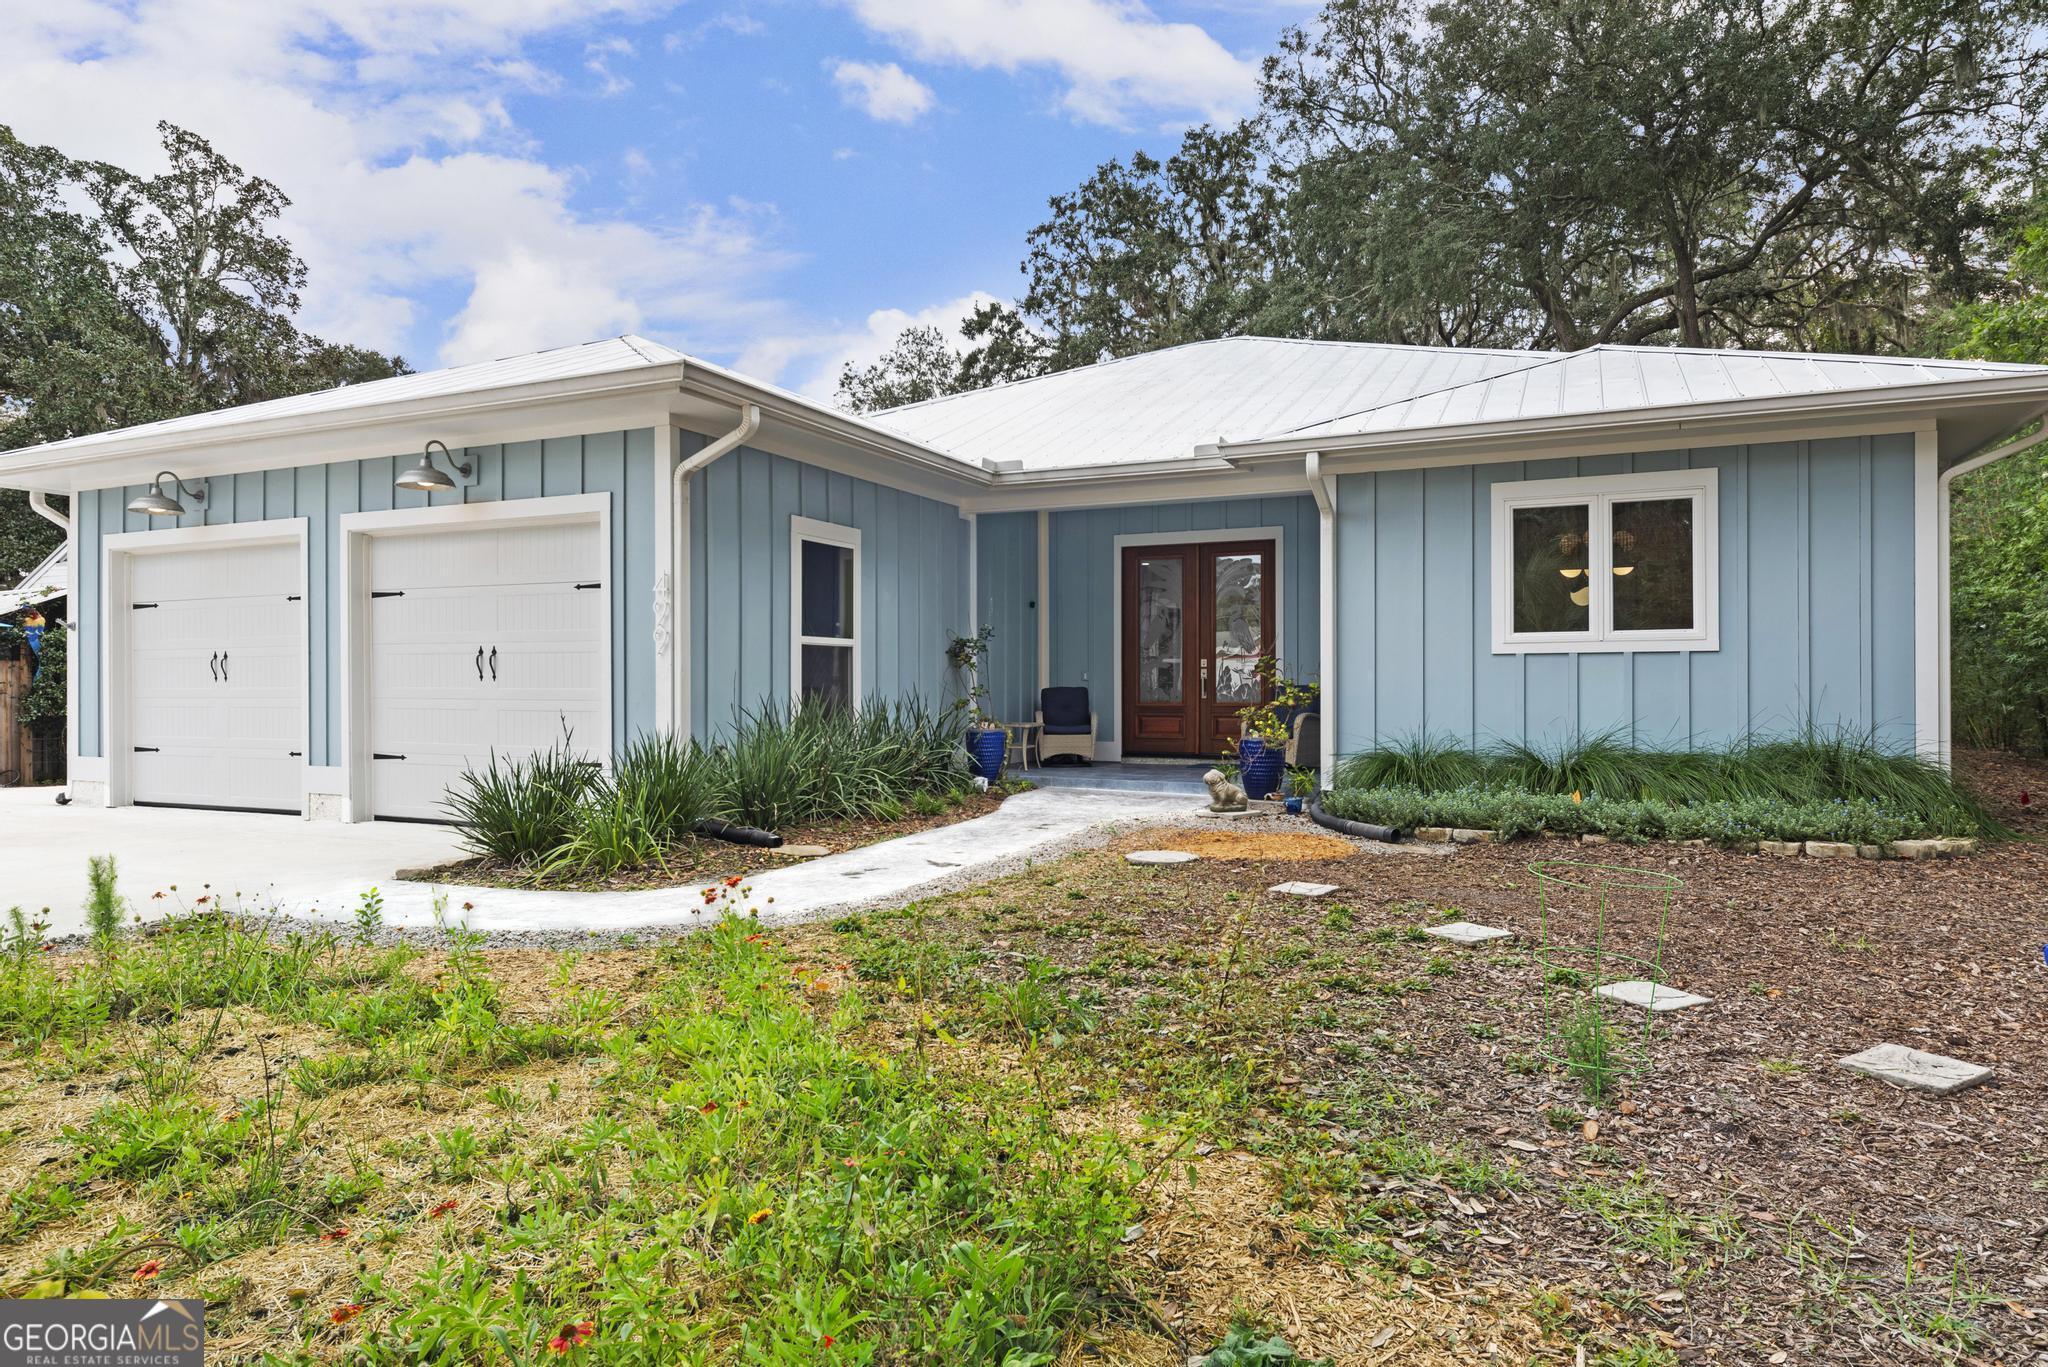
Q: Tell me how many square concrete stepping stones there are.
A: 4